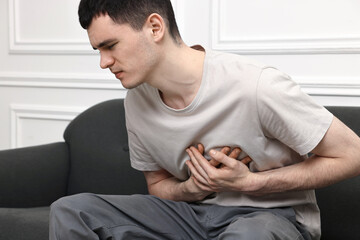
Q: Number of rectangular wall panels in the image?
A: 3